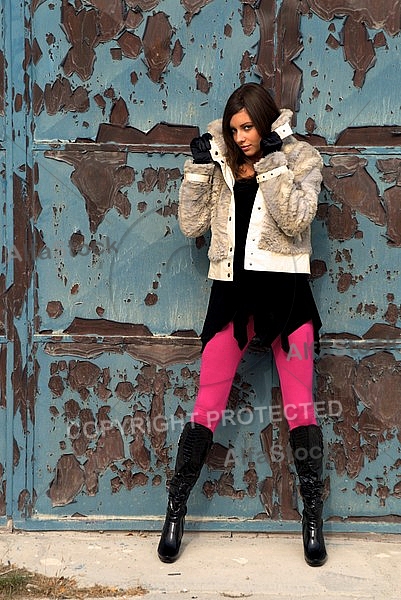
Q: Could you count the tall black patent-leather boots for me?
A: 2